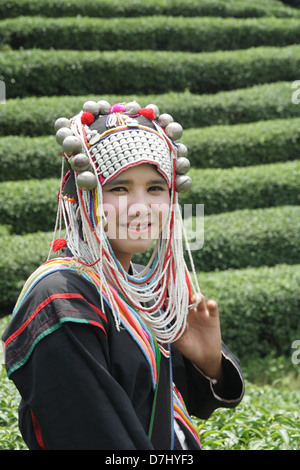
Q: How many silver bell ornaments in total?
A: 14